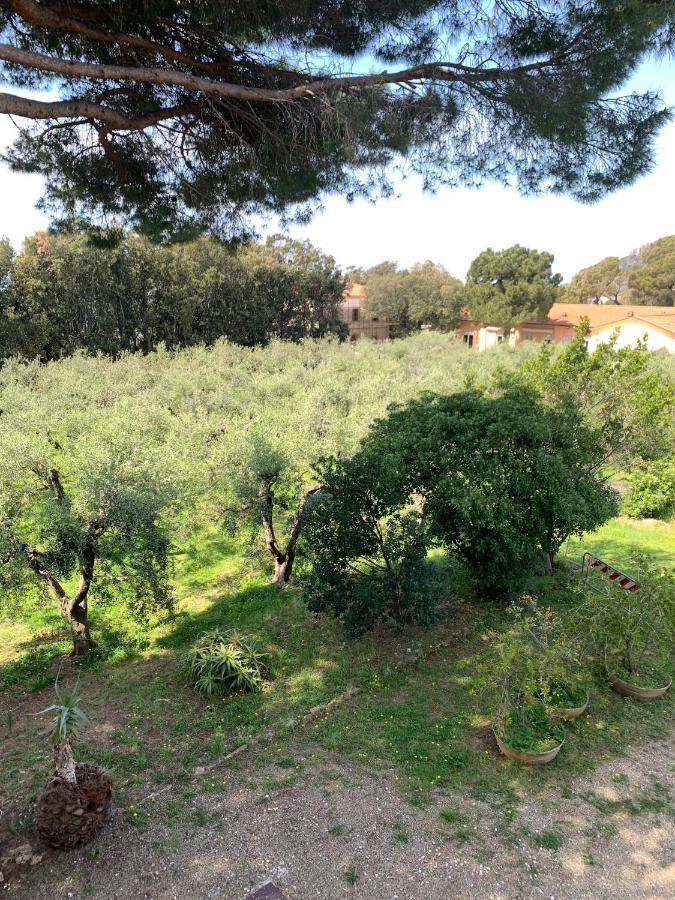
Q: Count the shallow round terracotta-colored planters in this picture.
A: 3